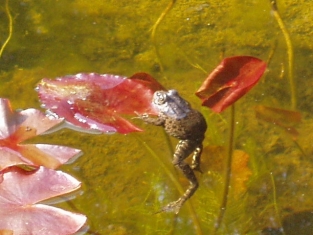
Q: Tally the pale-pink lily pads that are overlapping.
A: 2